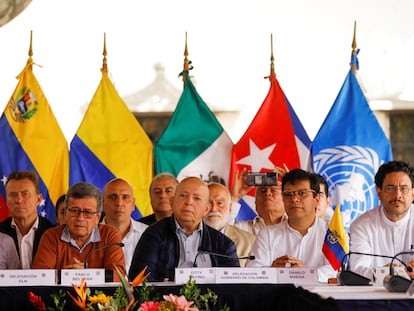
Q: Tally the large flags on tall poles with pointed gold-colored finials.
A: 5